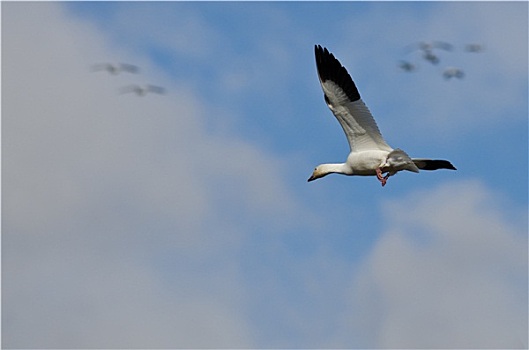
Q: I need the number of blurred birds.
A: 7